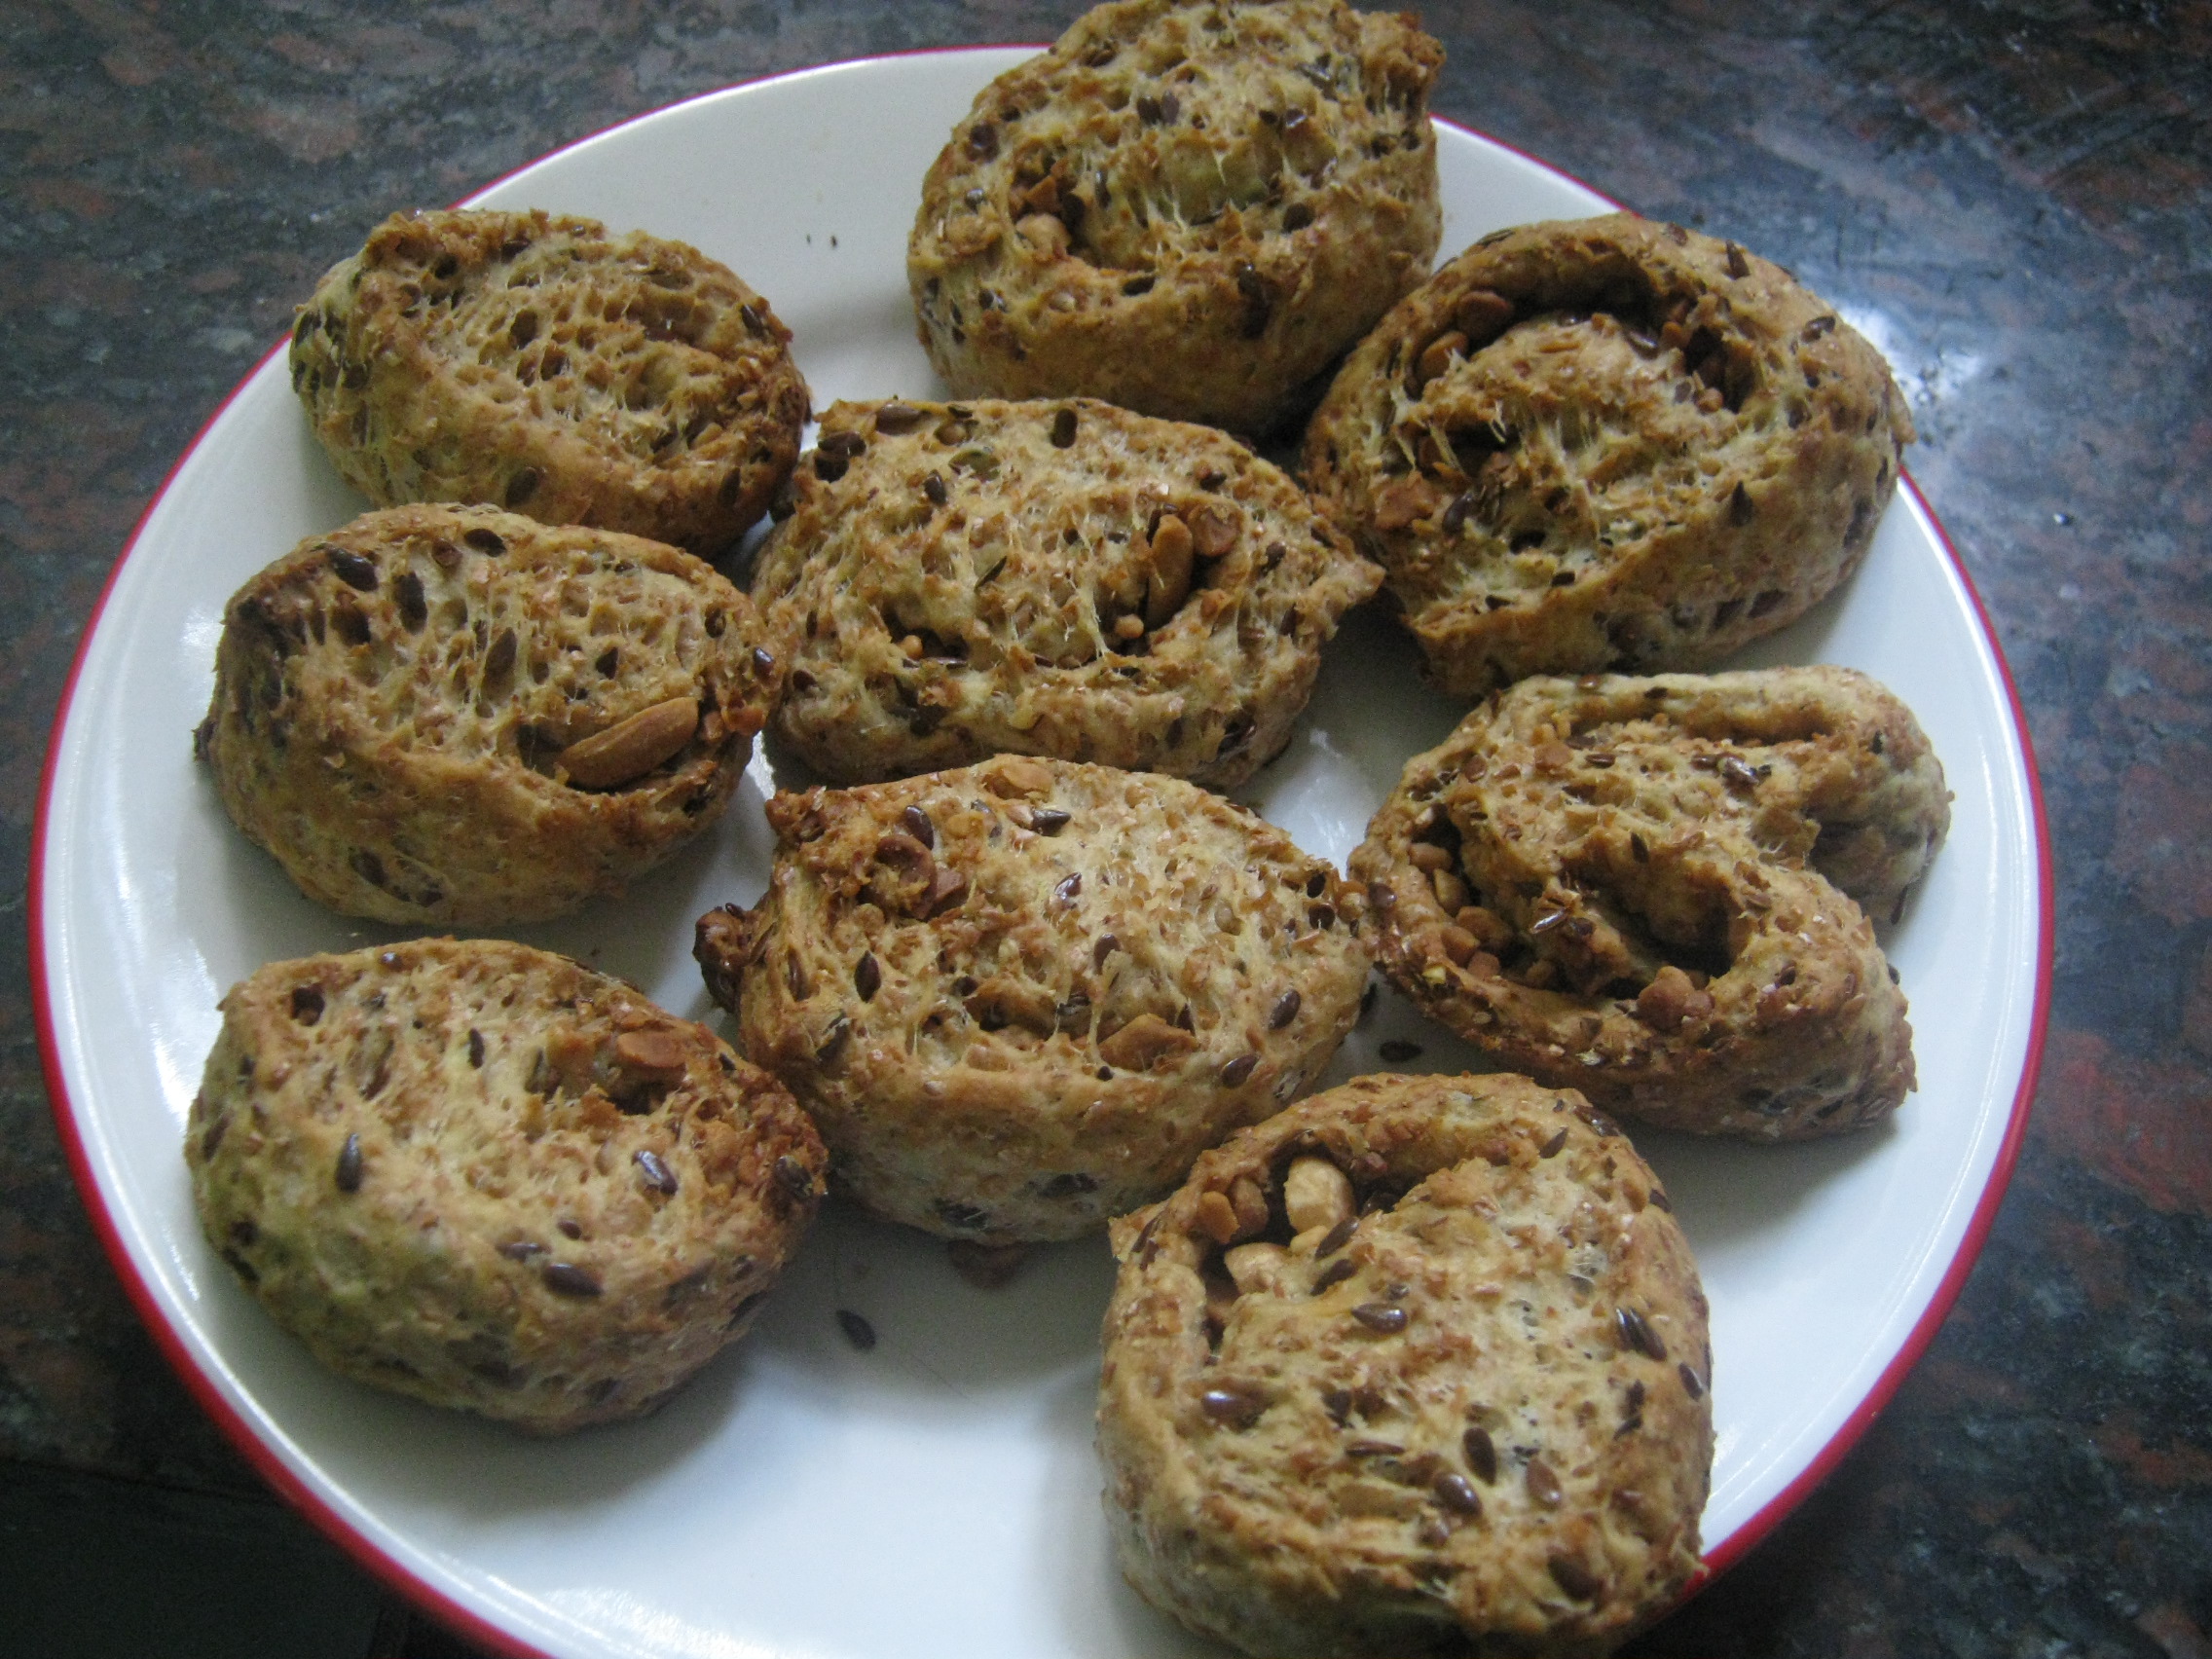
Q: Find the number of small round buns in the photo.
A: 9